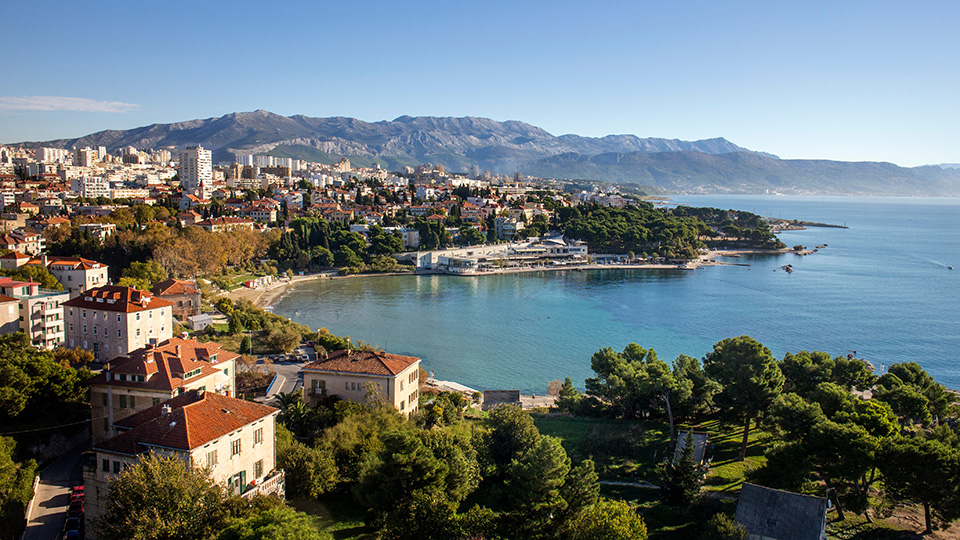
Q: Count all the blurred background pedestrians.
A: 0